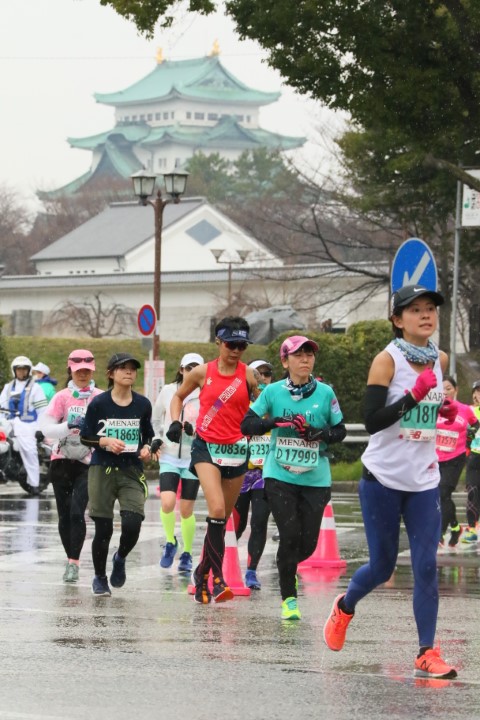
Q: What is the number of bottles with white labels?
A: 0